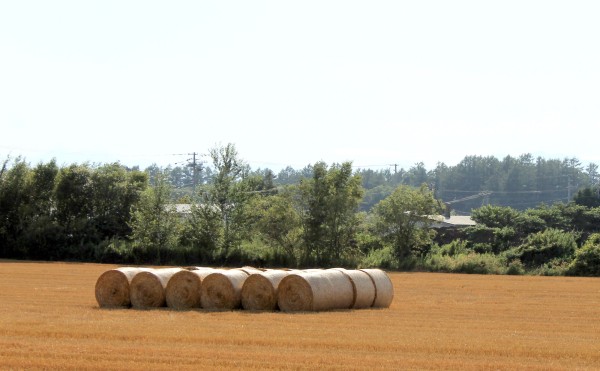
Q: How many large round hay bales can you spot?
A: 8